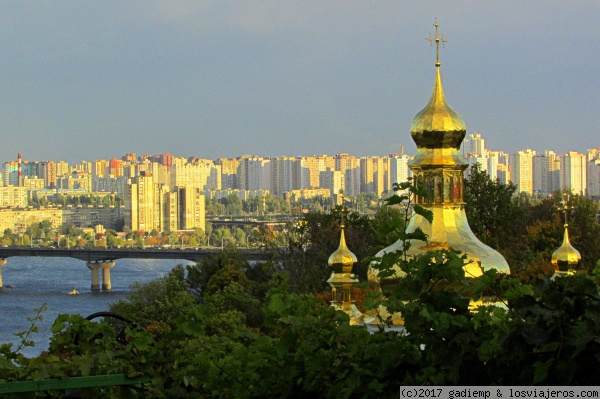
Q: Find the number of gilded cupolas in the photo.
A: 3